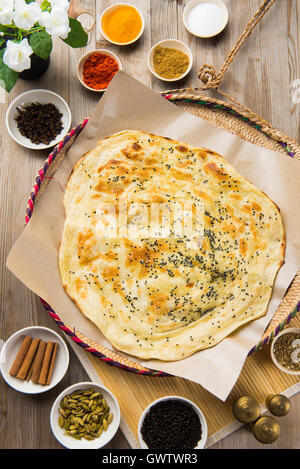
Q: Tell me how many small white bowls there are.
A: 9